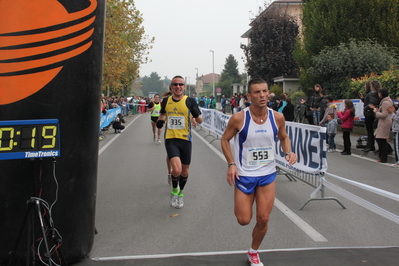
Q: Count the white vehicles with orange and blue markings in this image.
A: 0